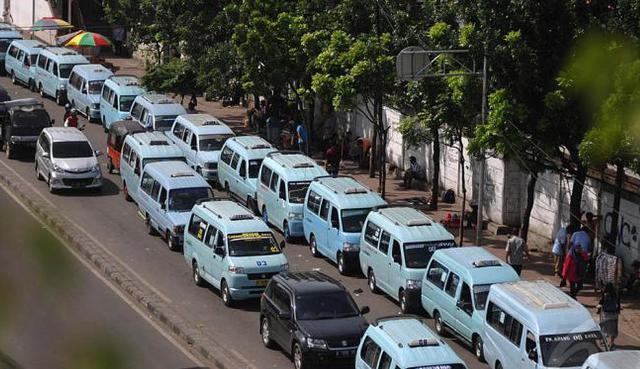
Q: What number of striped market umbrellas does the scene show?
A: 2